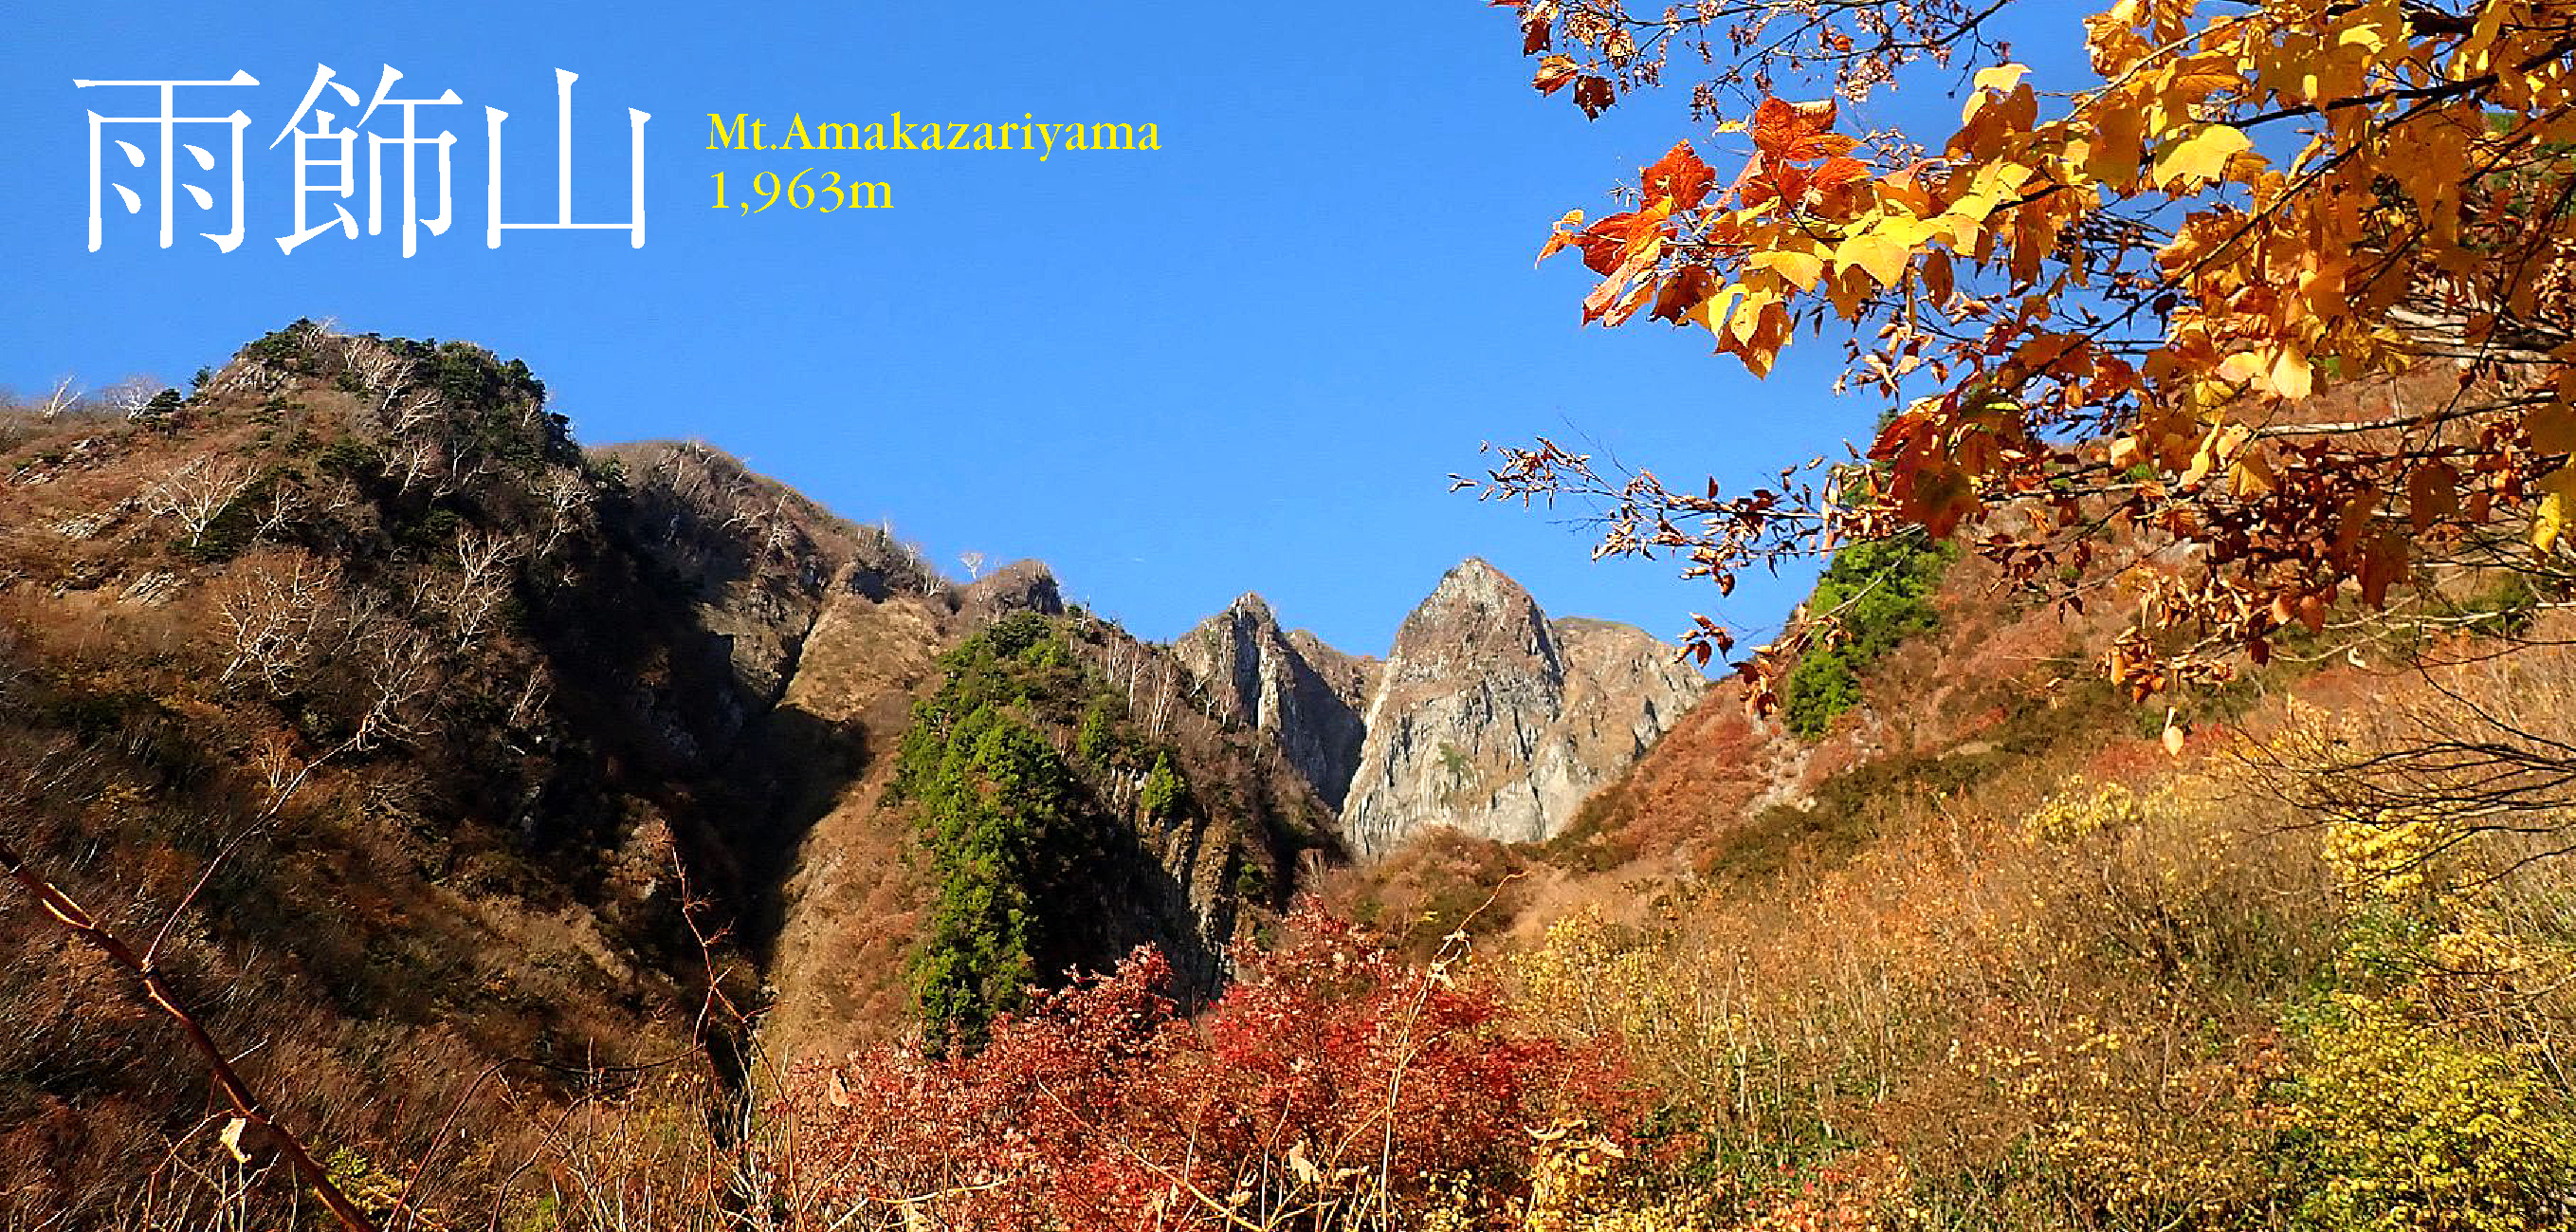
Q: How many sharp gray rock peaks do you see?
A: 2